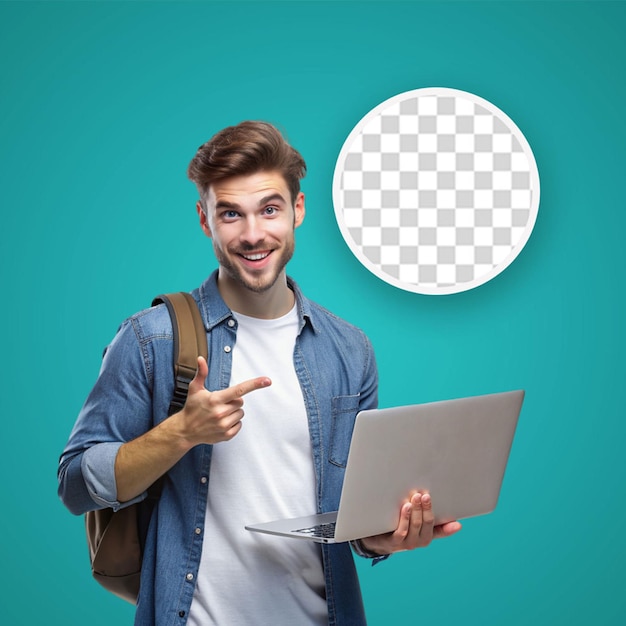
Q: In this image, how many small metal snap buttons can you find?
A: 6